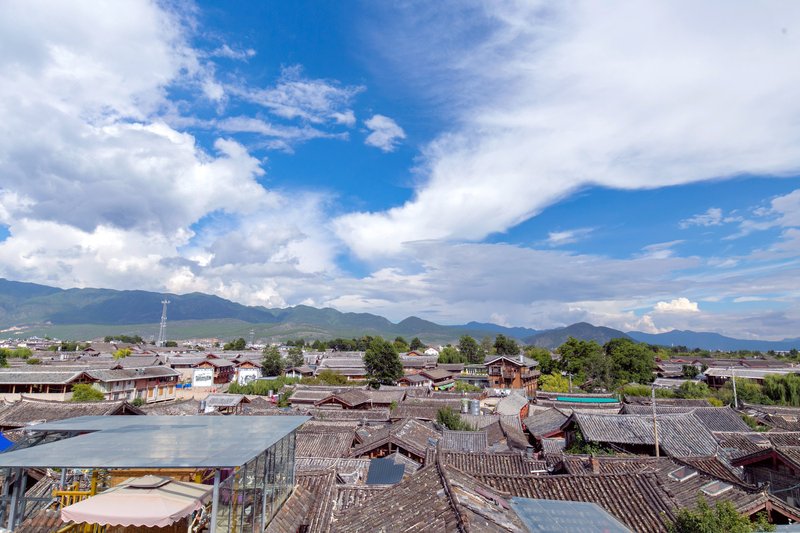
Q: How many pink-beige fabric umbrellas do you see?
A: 1